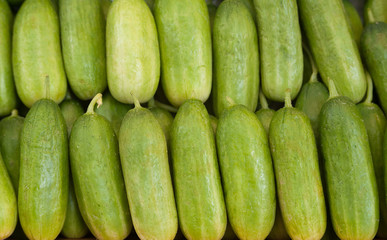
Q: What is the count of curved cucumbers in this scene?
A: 0